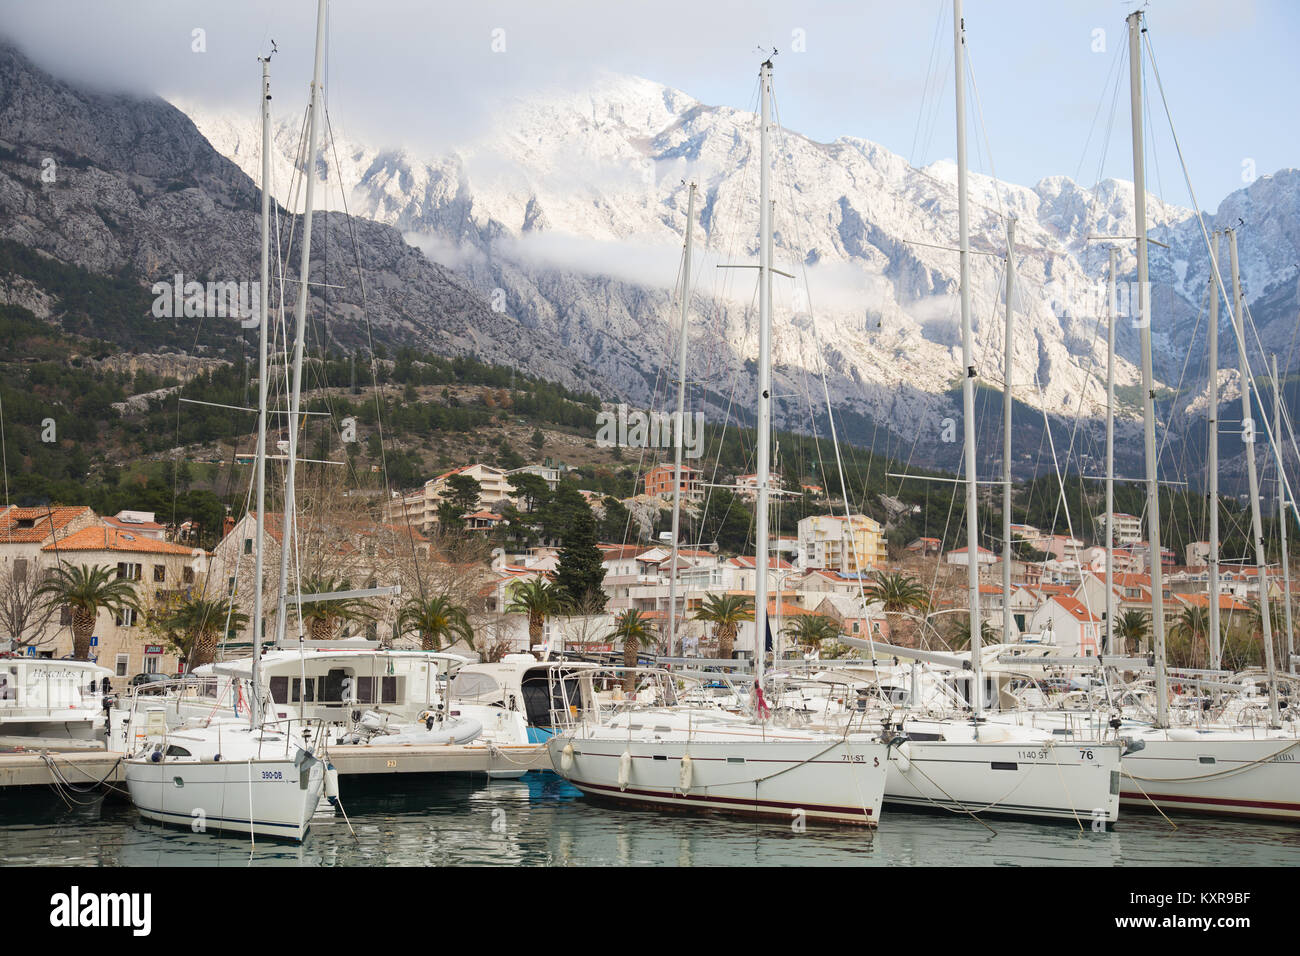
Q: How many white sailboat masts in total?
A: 11